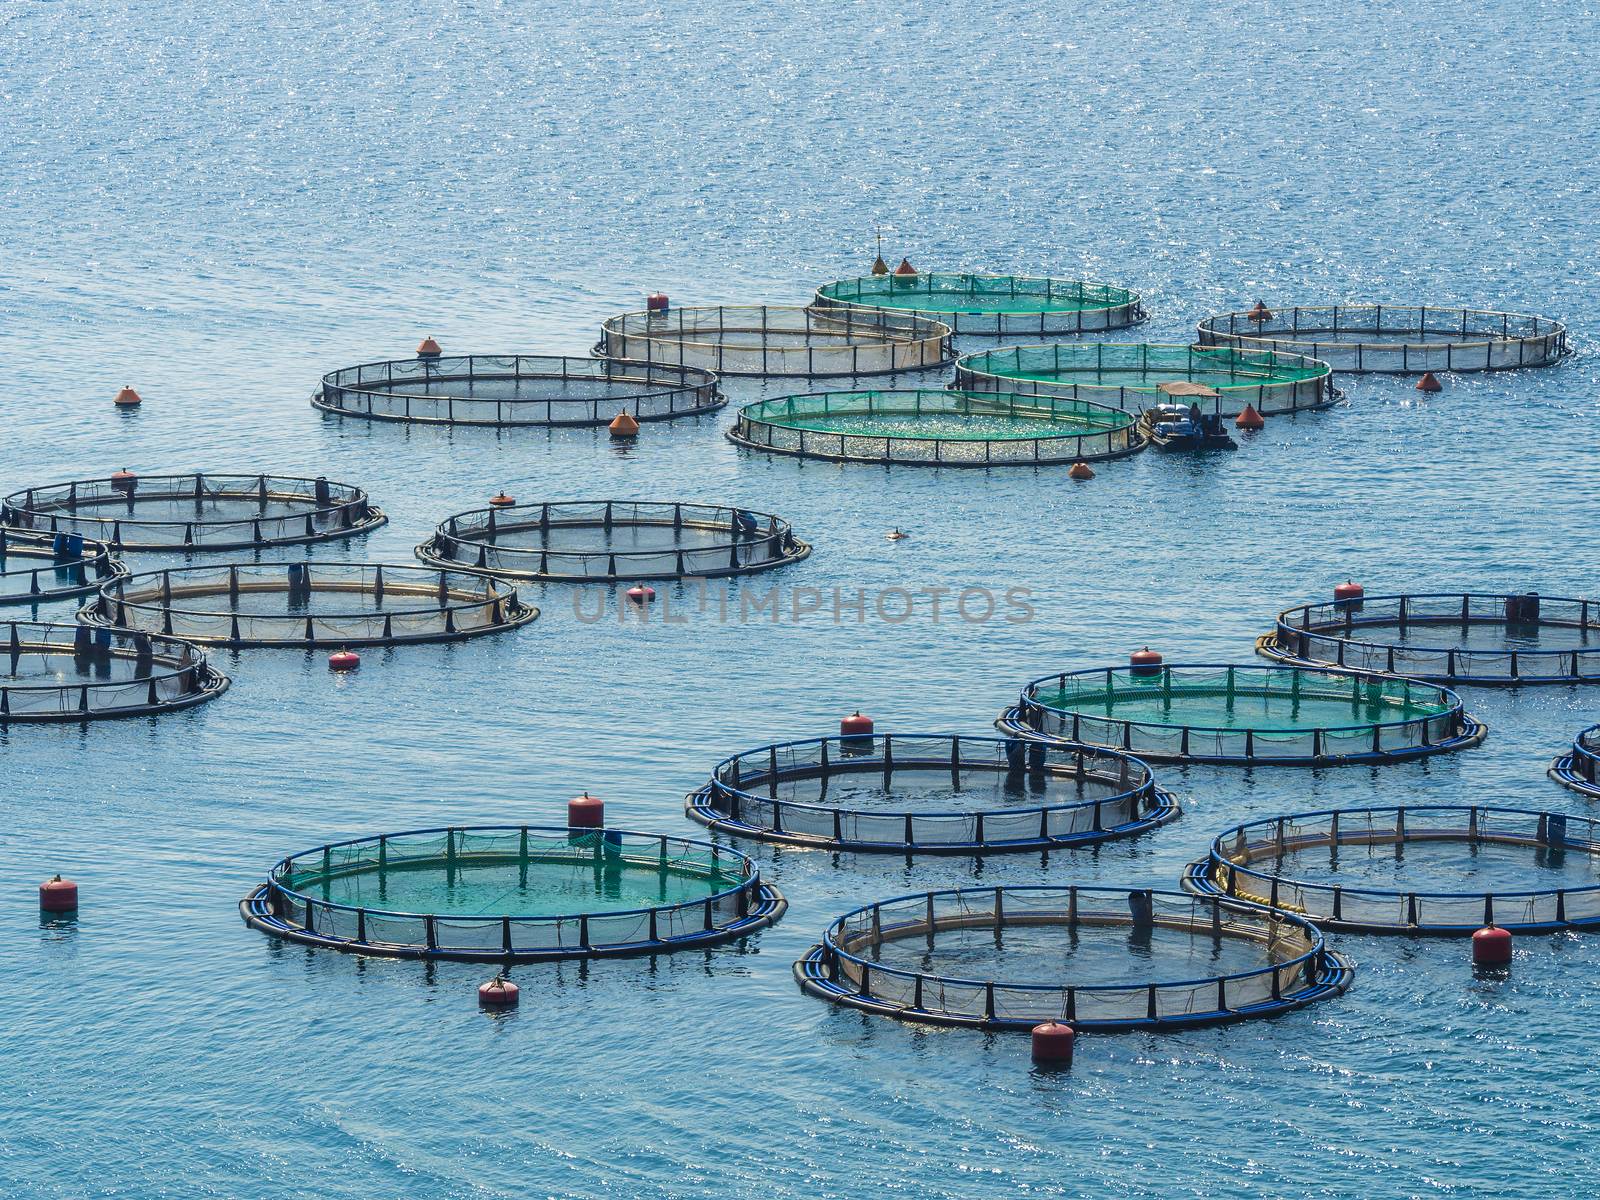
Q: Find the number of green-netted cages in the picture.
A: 5